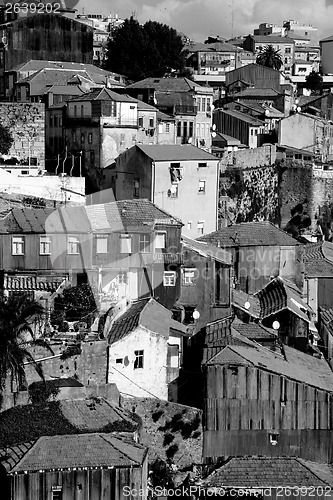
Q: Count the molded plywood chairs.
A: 0